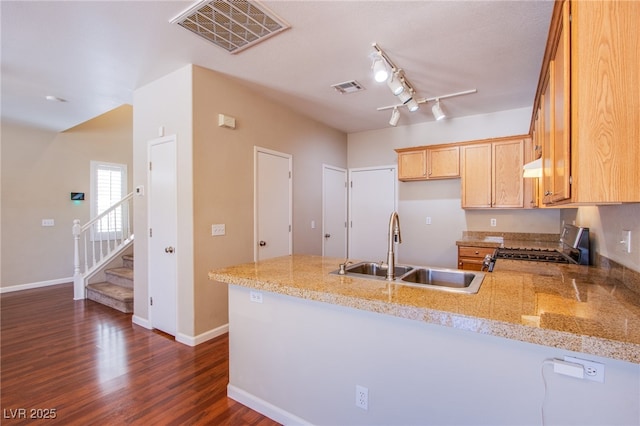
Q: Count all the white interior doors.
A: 4